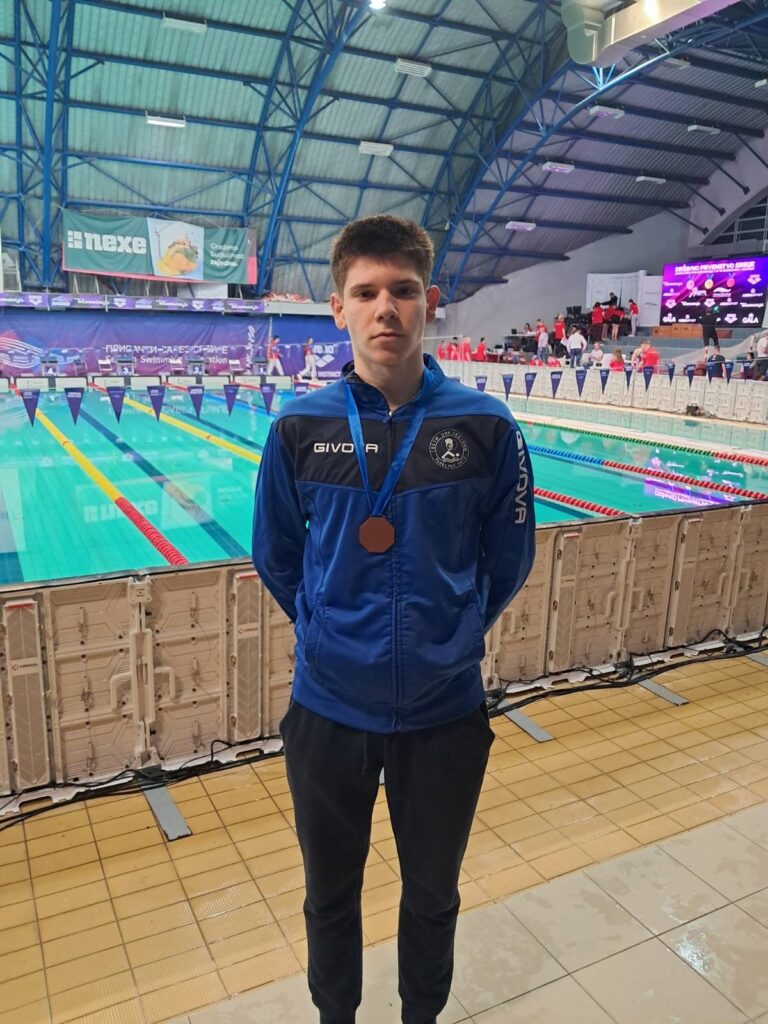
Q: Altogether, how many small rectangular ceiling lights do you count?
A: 11